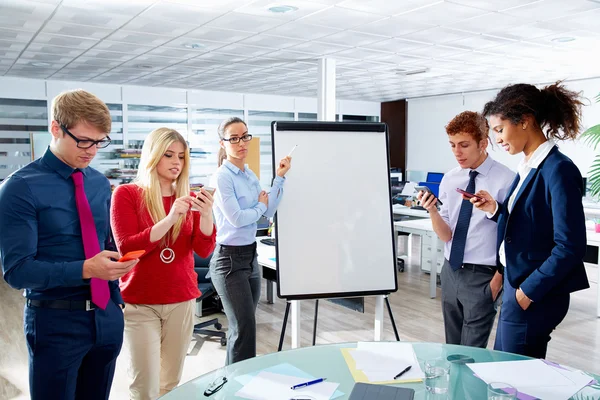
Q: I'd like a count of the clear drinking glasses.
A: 2